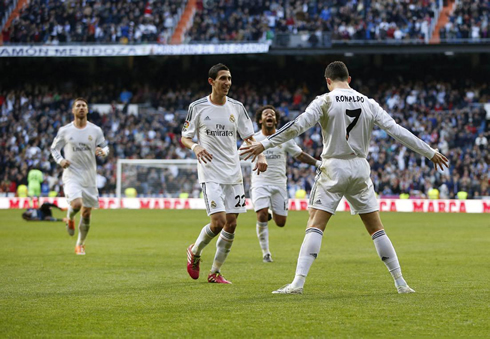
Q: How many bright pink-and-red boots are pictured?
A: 2